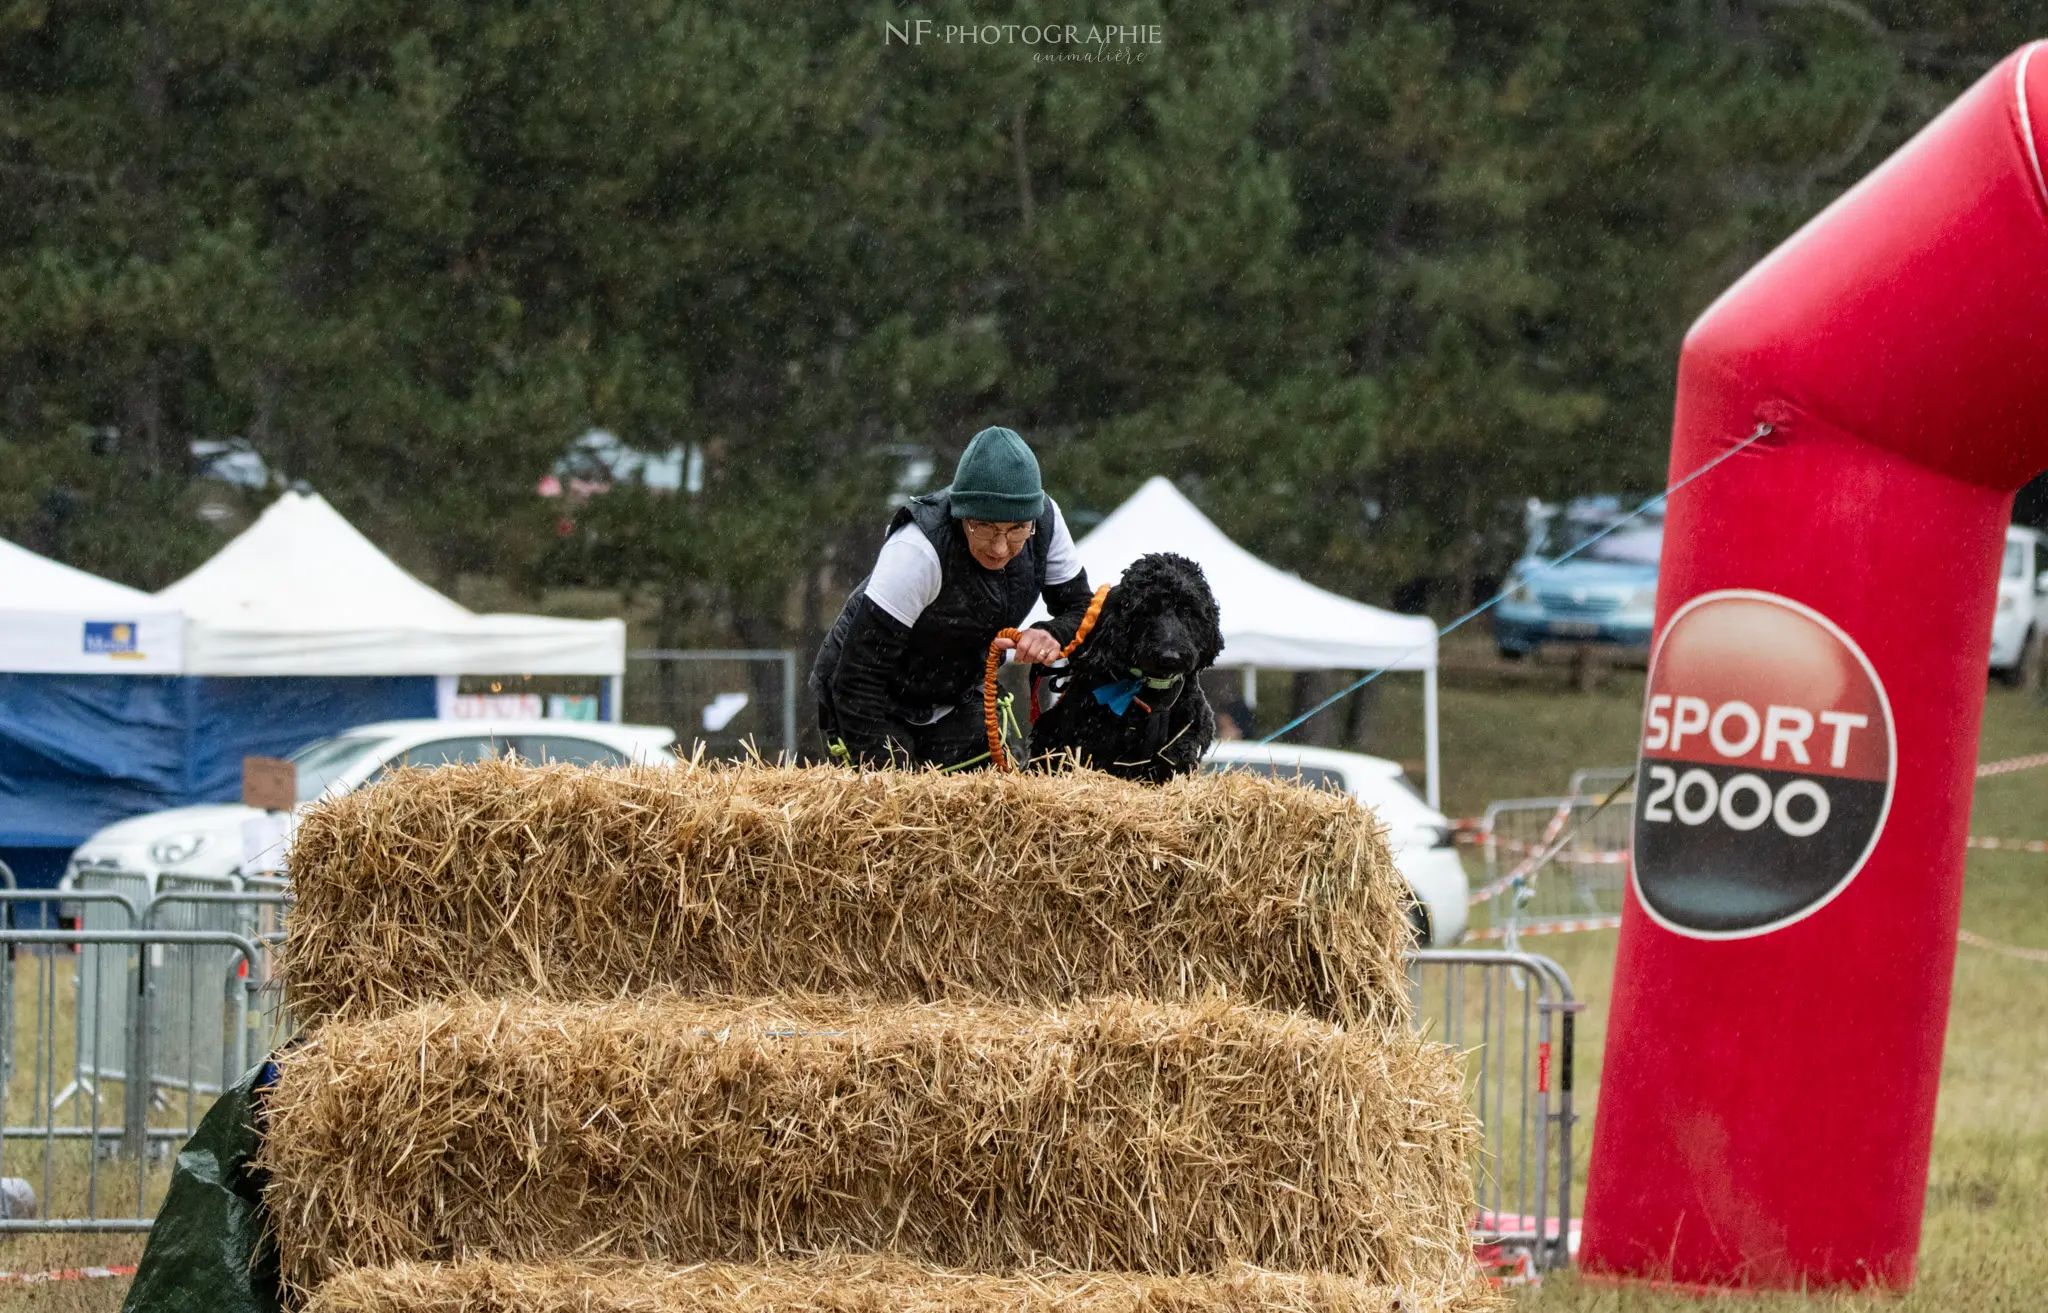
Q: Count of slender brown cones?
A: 0